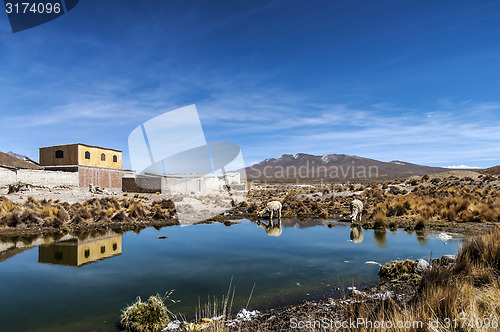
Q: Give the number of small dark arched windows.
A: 4